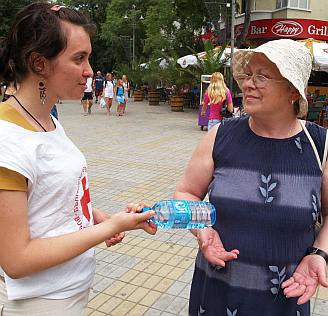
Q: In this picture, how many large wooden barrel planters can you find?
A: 3